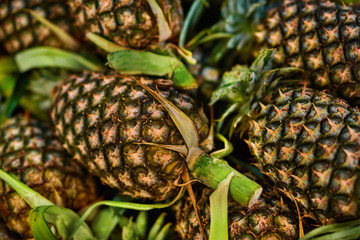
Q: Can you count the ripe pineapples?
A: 7